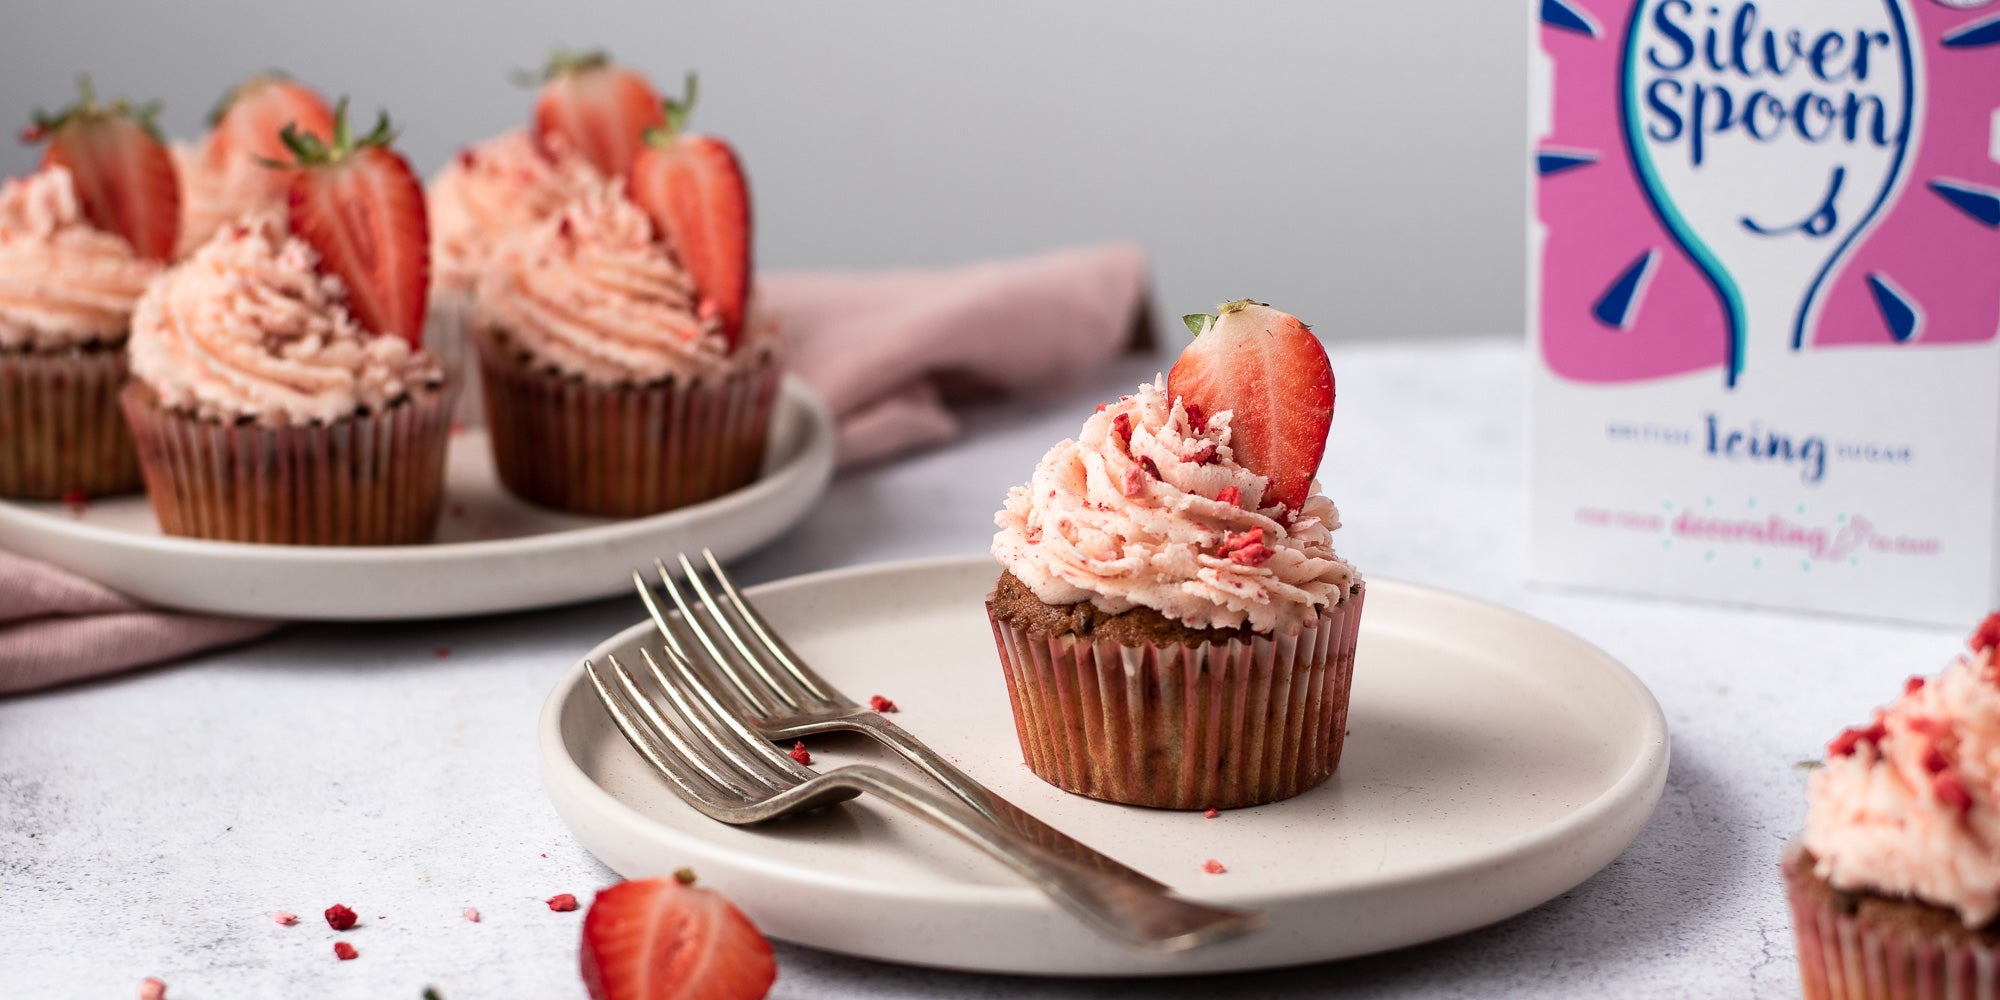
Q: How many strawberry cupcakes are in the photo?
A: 7